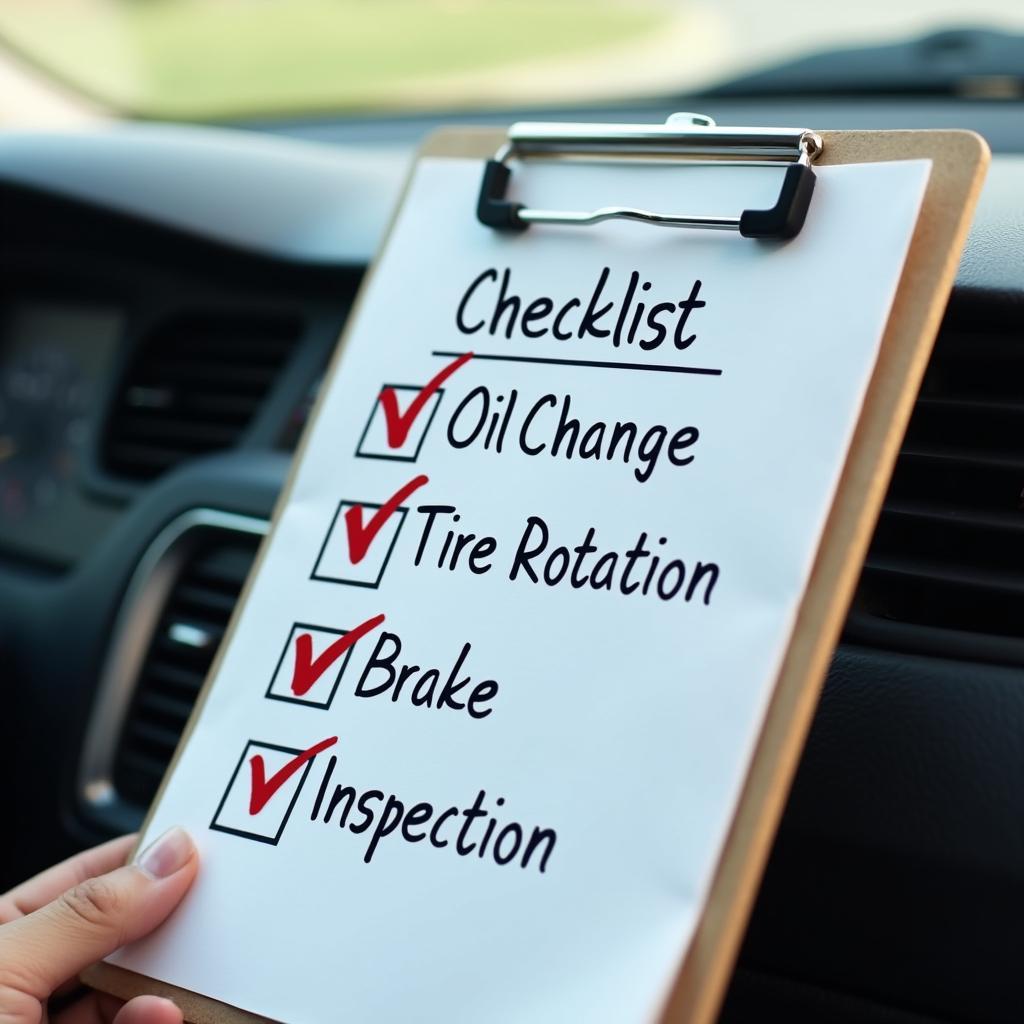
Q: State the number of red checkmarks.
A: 4